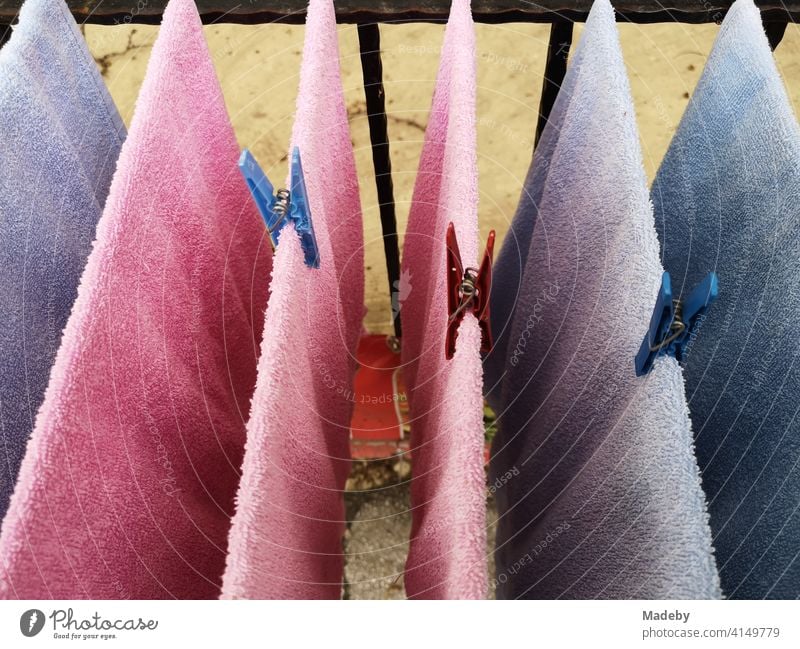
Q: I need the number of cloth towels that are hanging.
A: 6